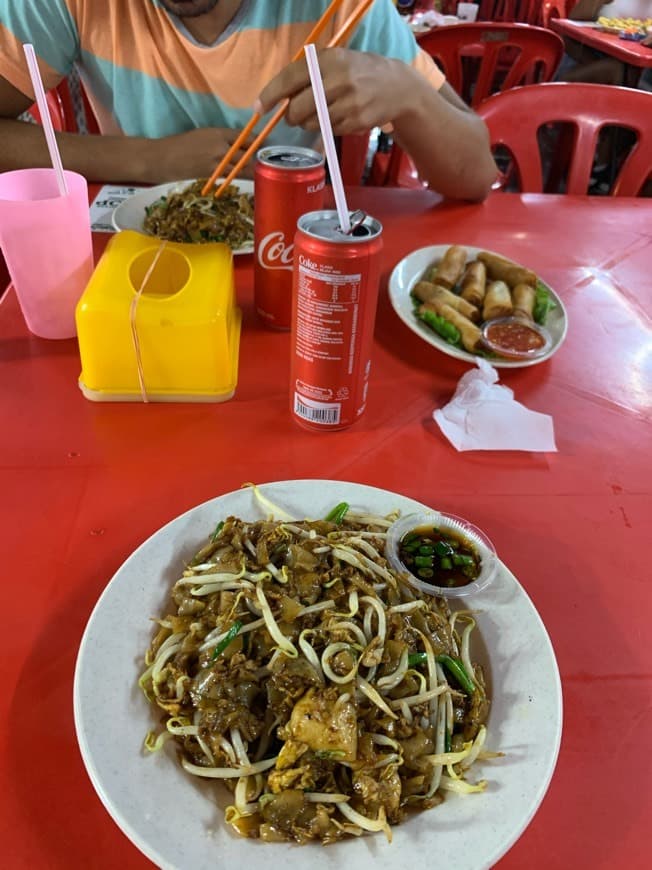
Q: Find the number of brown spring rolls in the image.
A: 7